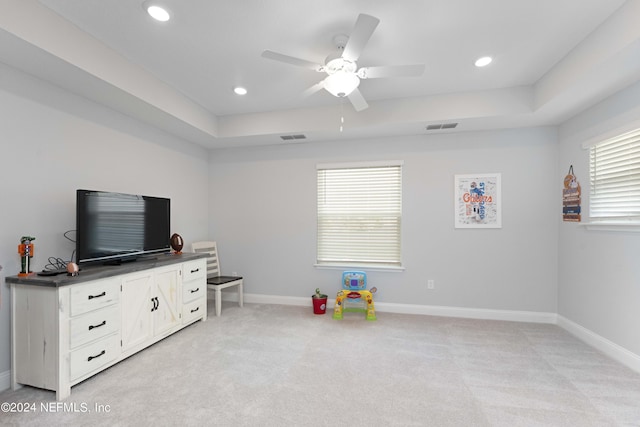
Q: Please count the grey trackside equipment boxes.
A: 0